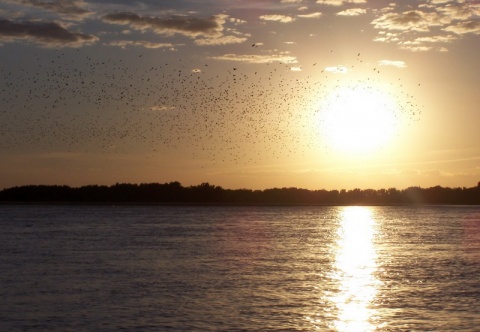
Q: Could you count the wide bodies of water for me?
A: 1